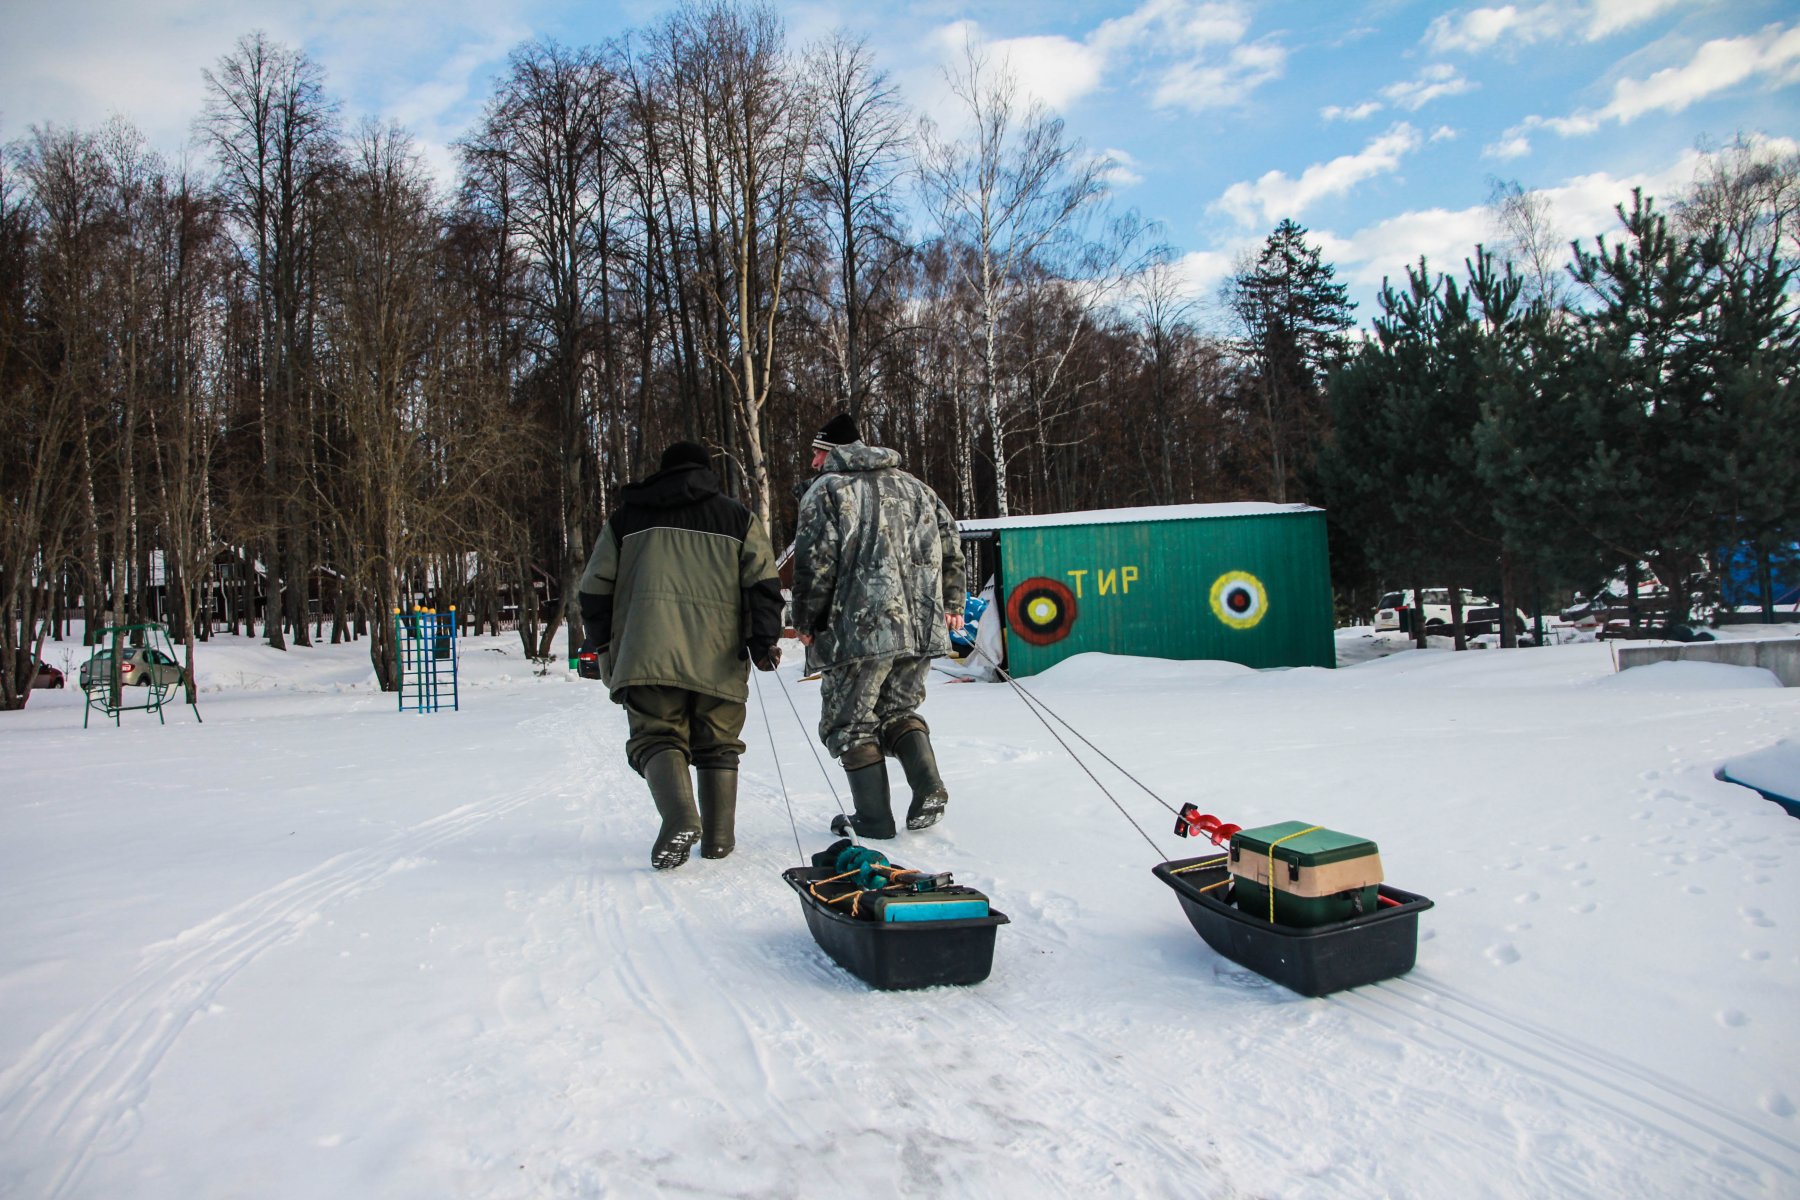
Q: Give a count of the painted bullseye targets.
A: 2